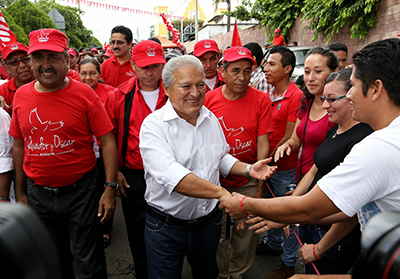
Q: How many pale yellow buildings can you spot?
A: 1